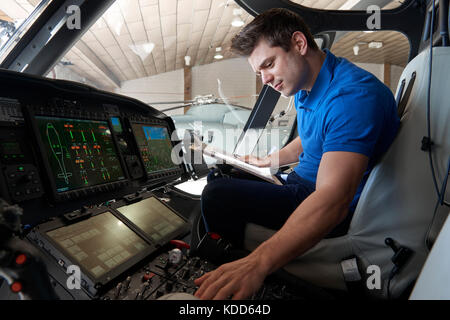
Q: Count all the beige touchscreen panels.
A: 2